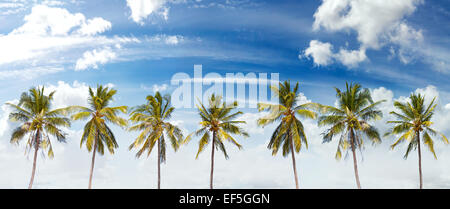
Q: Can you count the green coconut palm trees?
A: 7